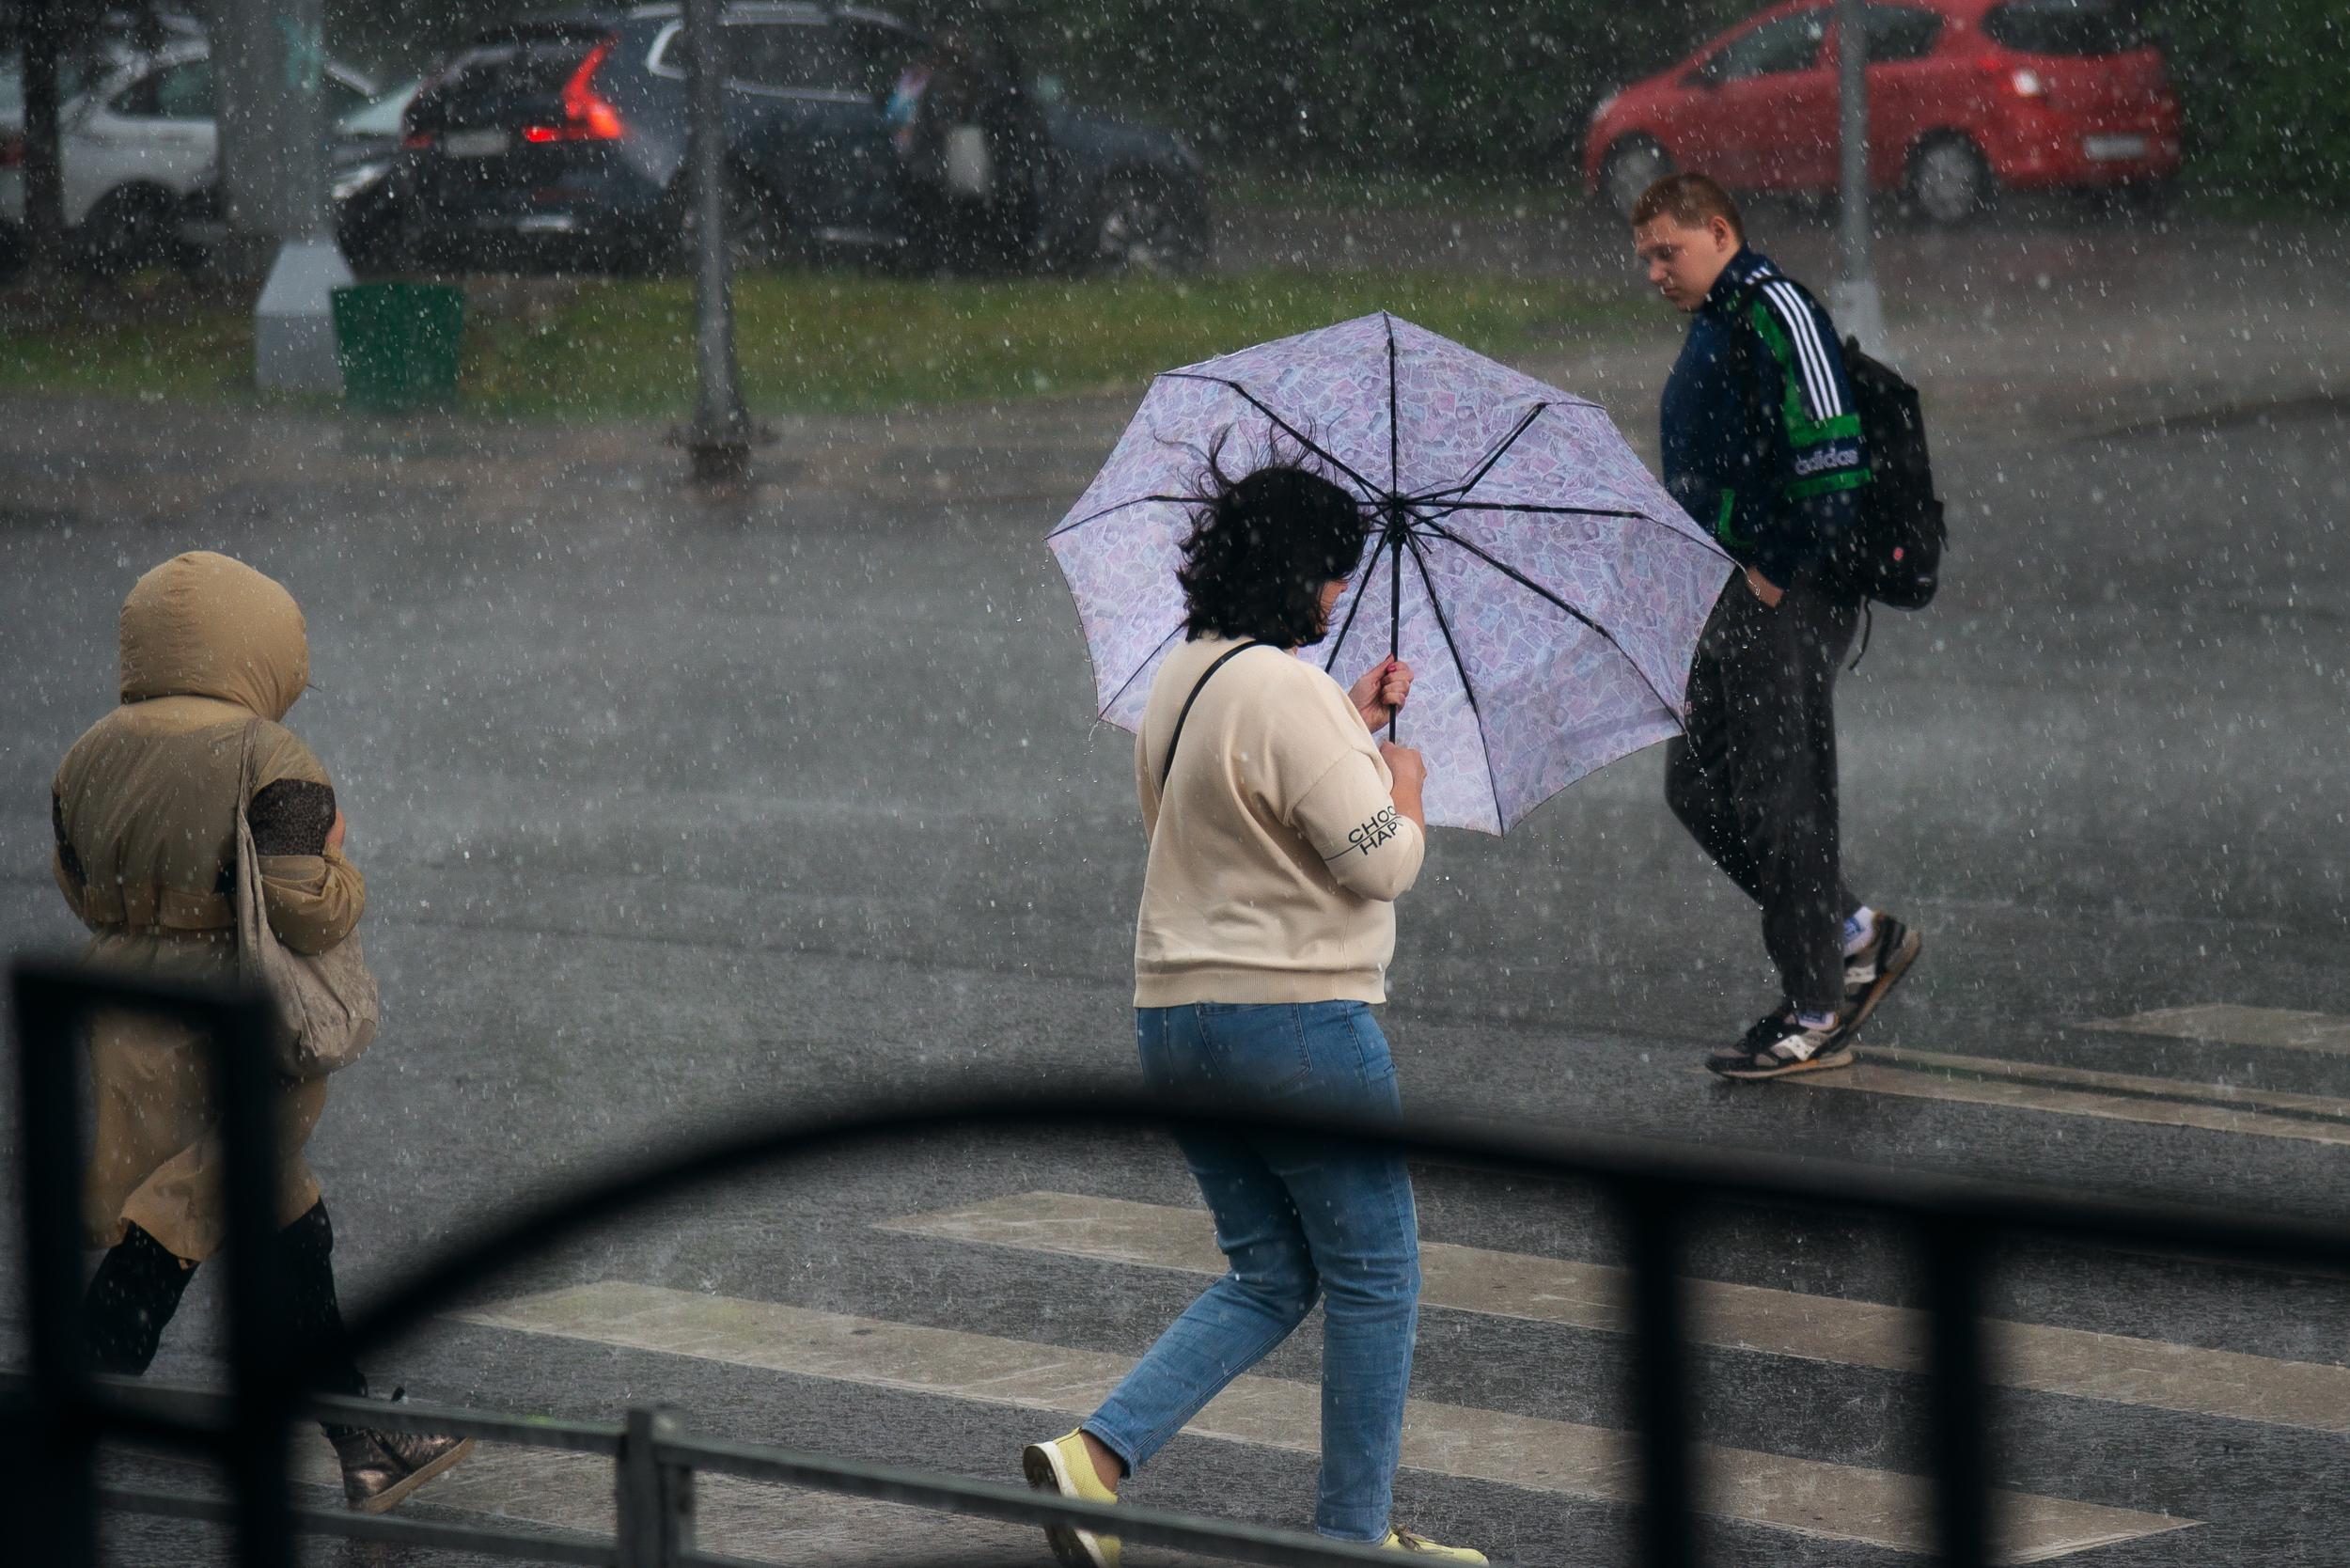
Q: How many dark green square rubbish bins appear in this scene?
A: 1